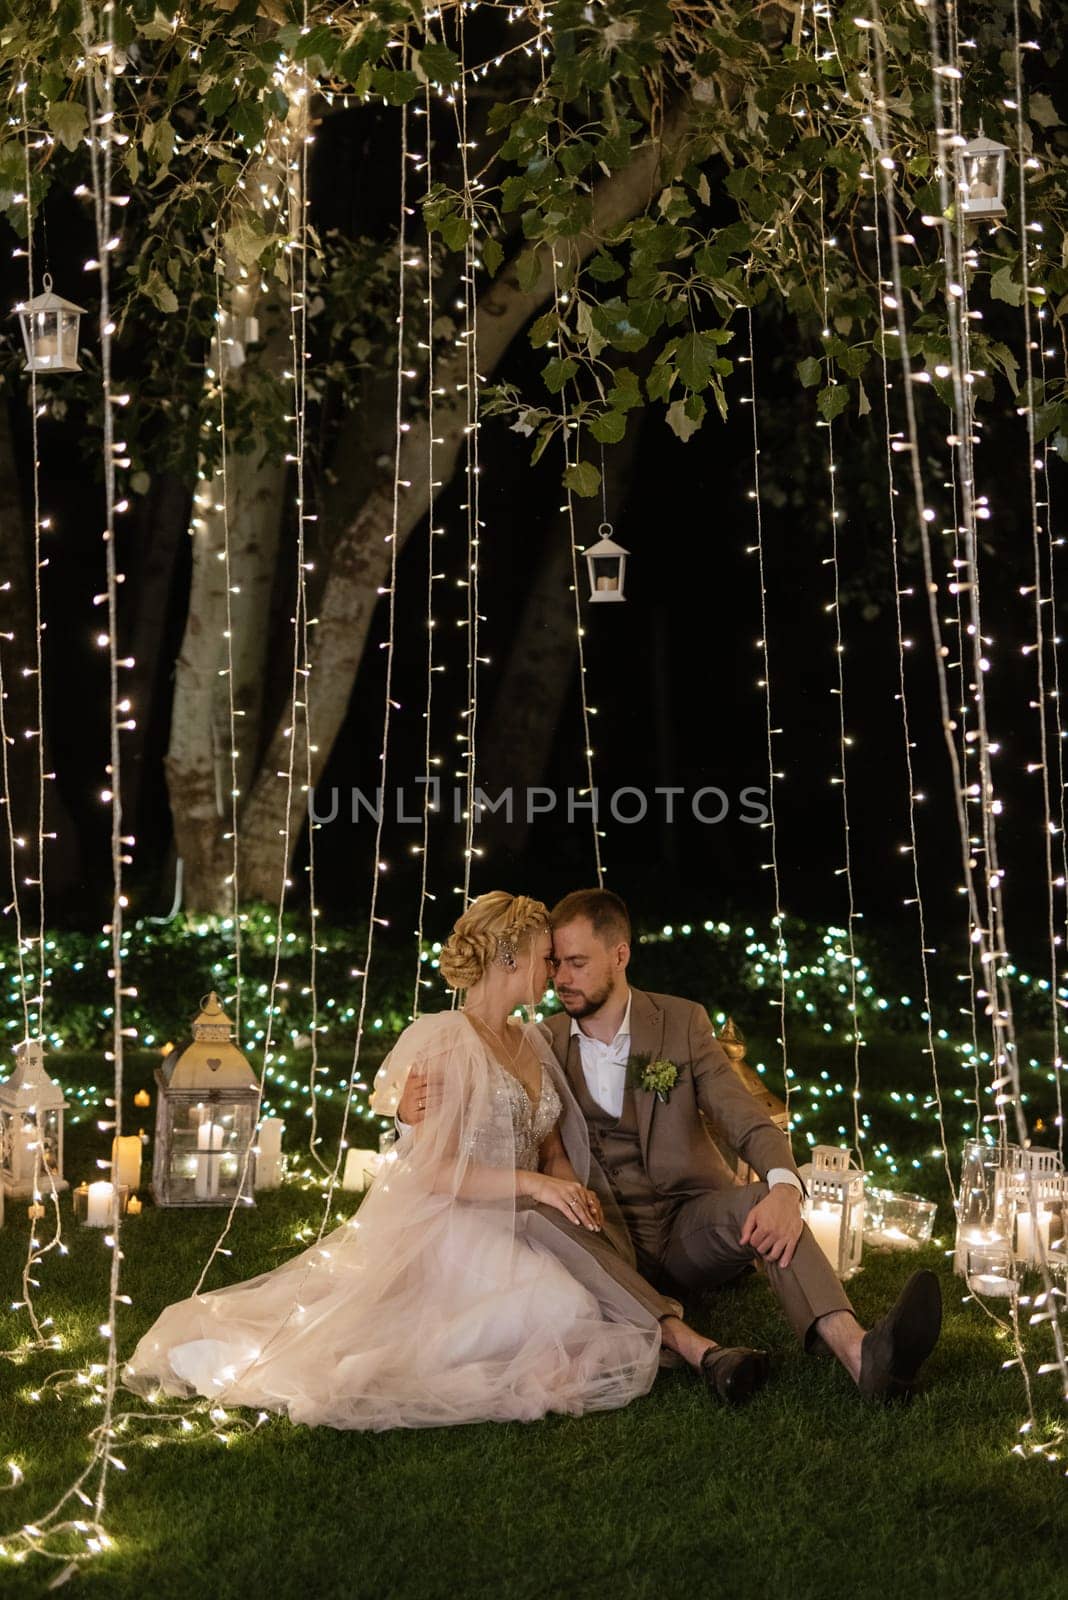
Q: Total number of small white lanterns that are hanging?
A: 3